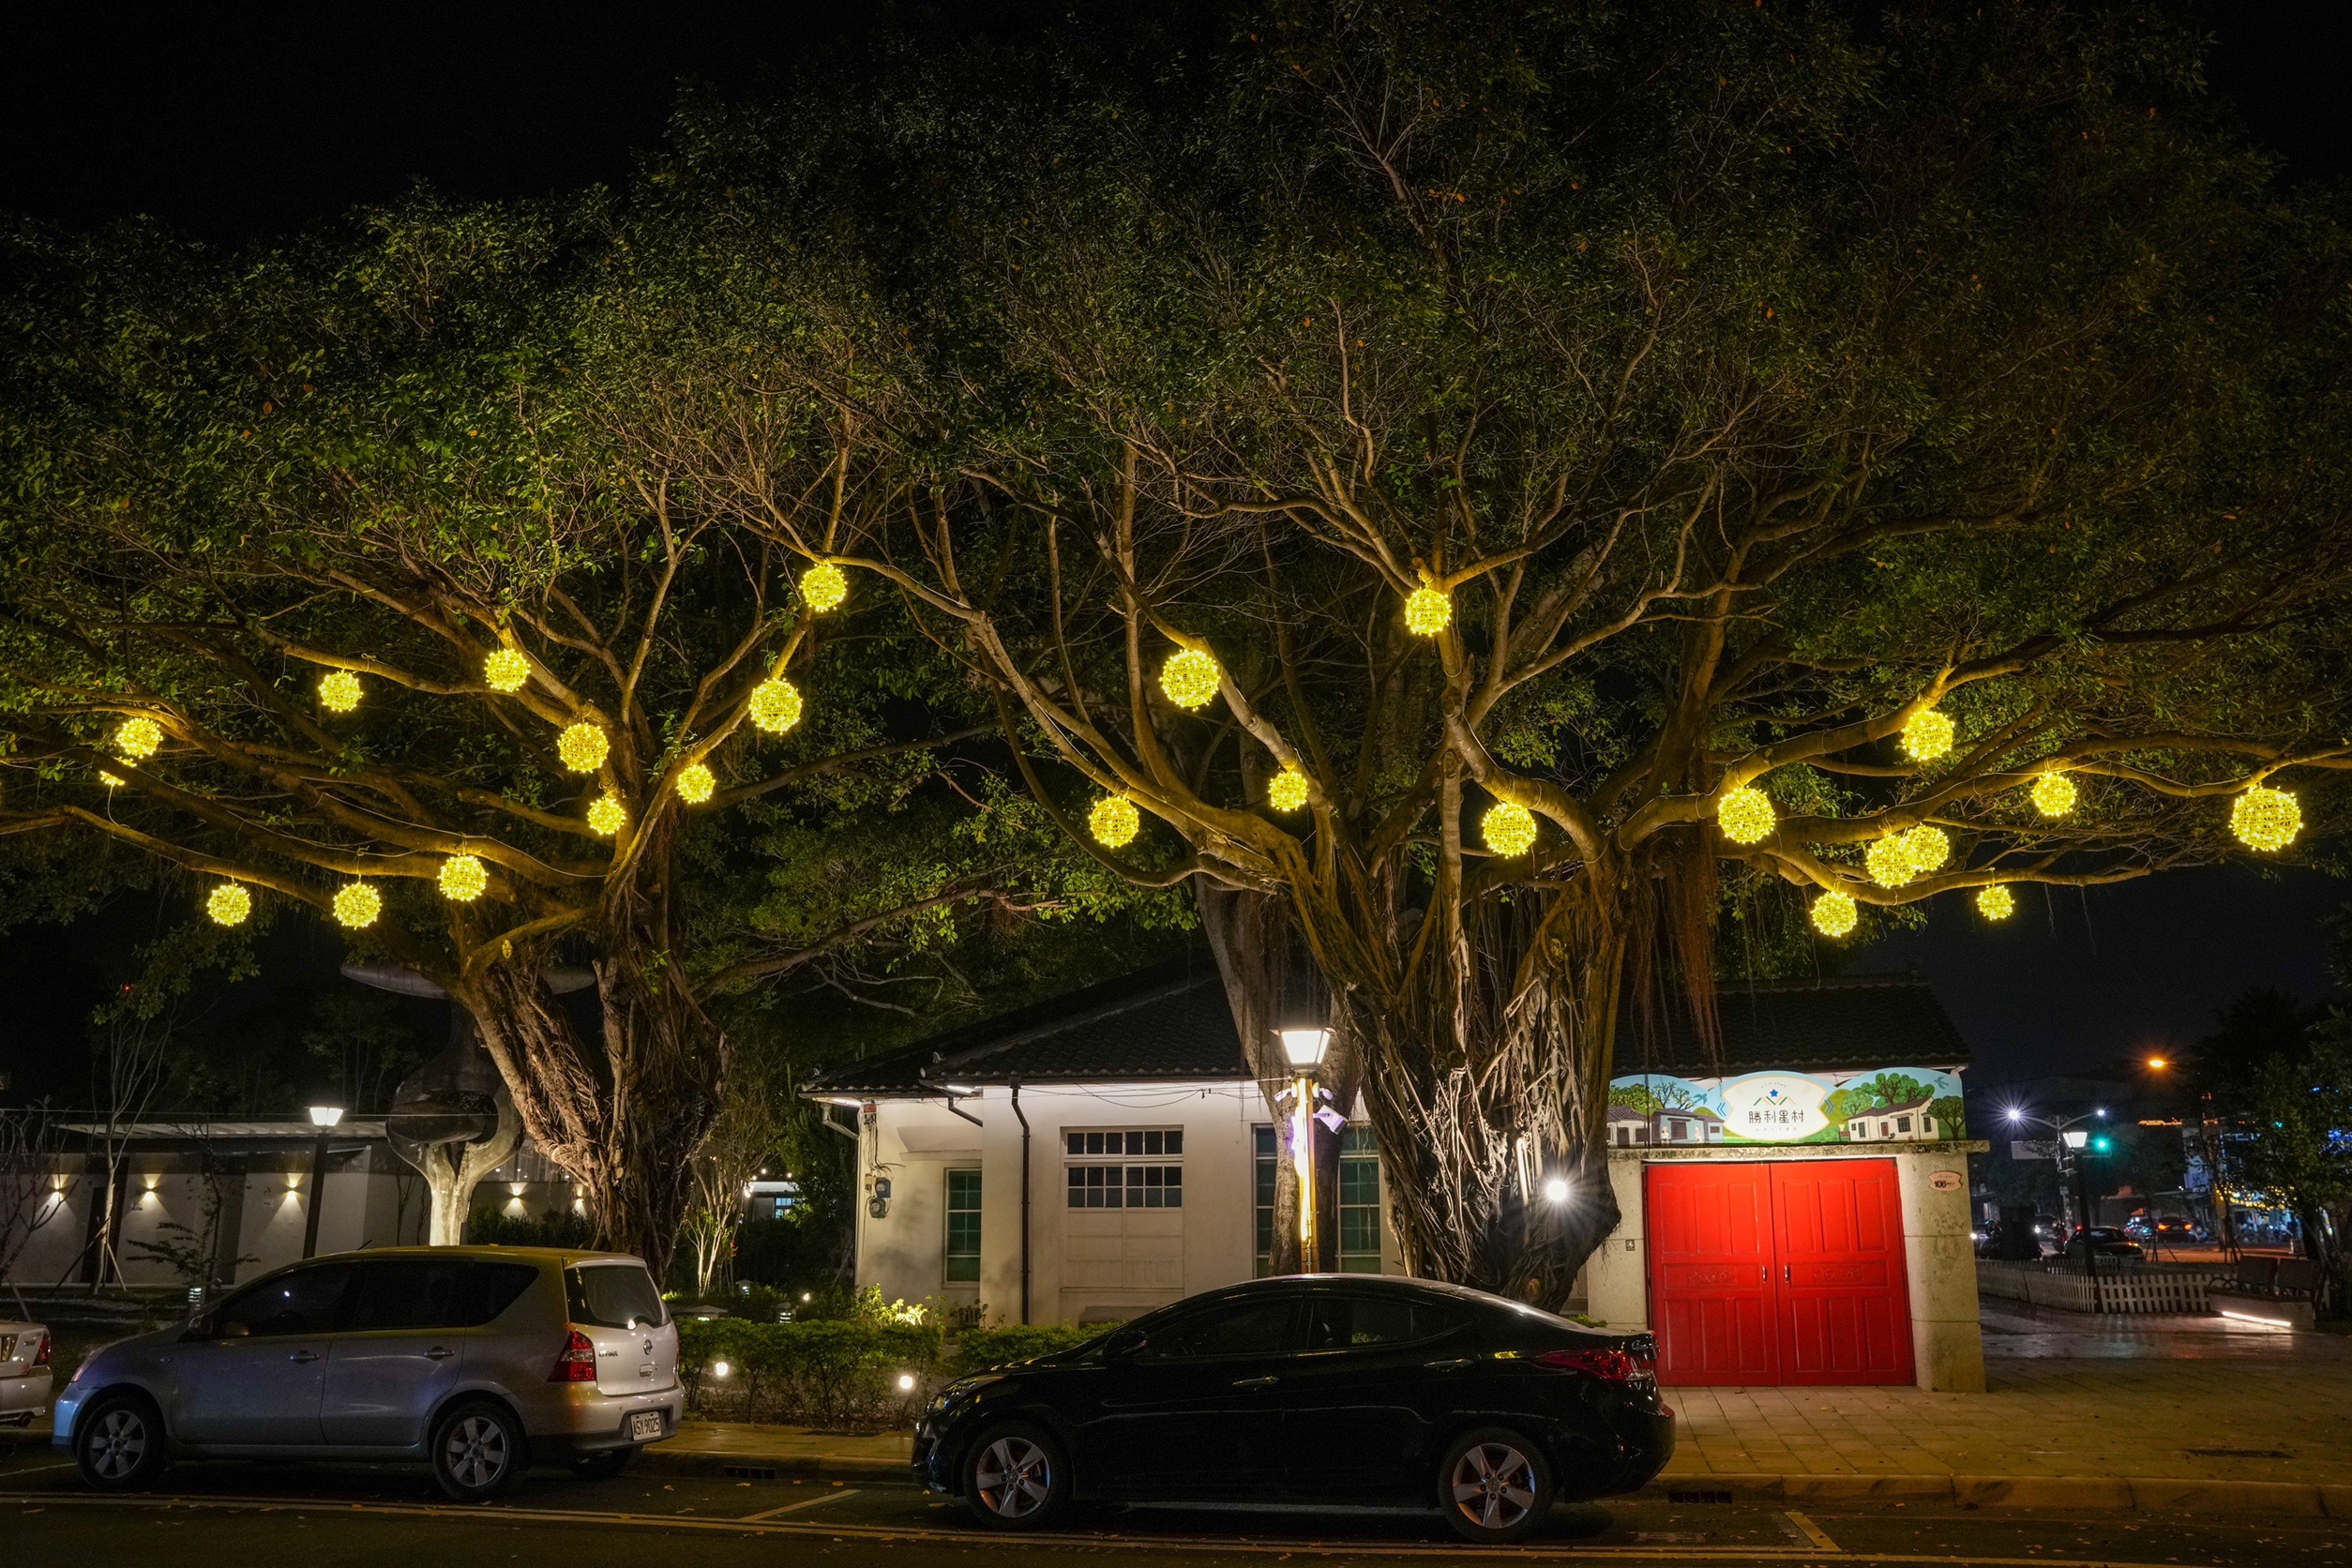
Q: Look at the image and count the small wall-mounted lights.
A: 5